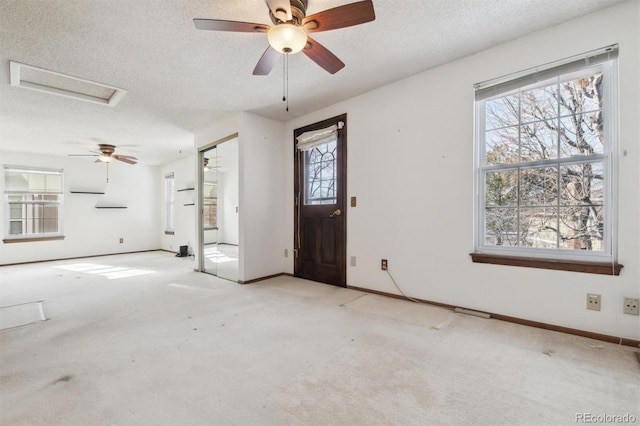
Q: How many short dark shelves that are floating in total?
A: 4